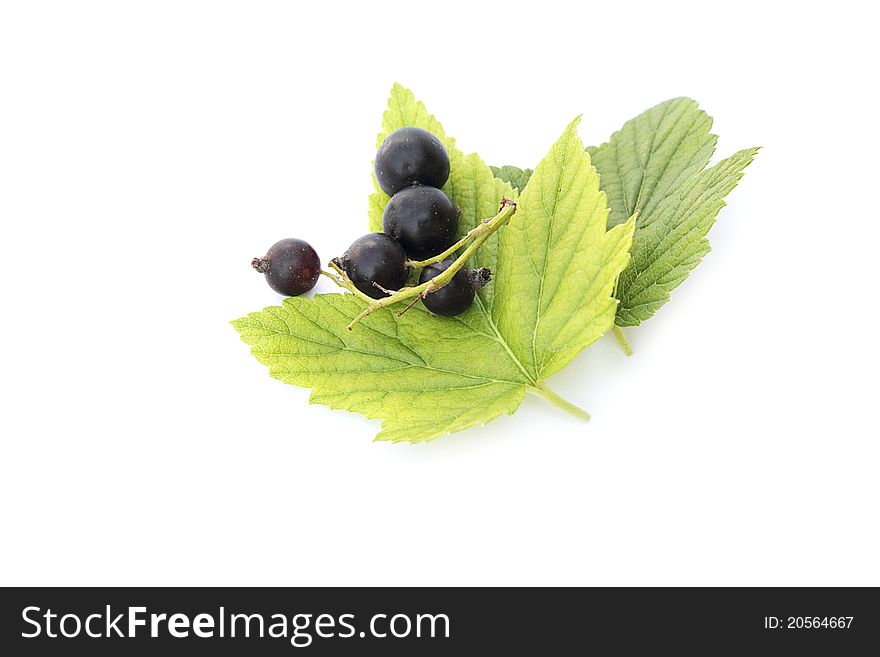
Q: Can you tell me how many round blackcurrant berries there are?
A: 5